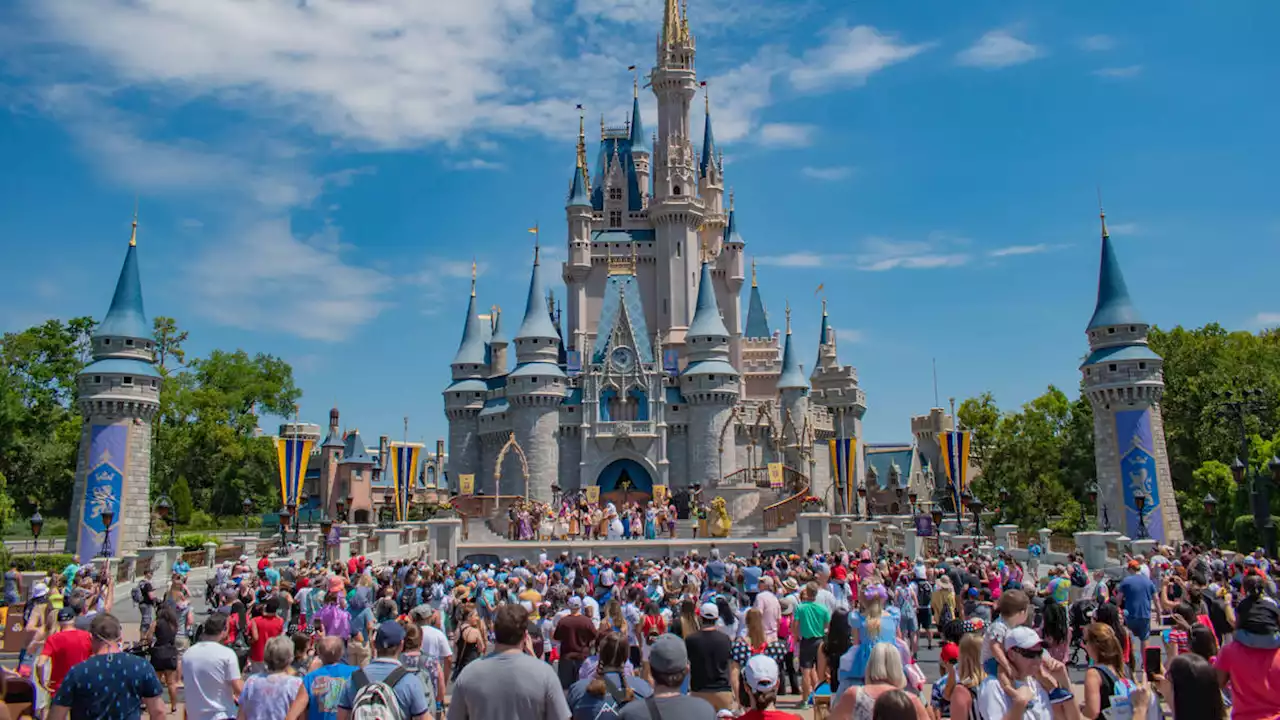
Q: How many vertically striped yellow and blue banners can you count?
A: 4